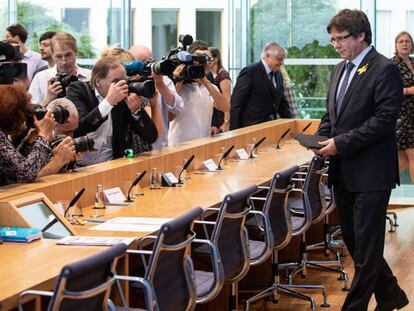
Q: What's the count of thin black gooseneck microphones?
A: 7